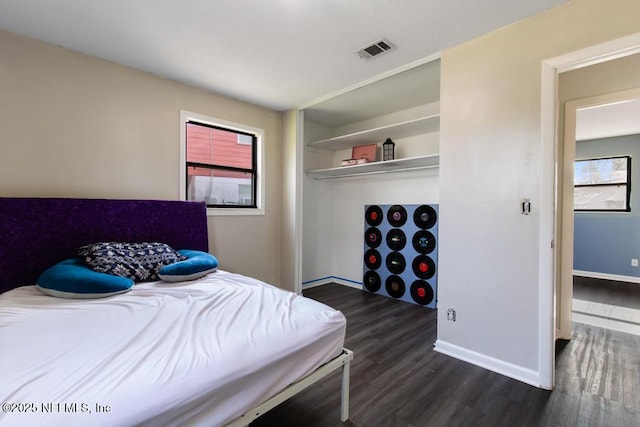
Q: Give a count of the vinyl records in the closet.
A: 12